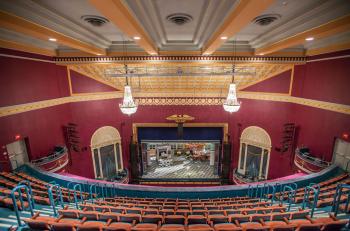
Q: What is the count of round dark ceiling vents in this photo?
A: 3